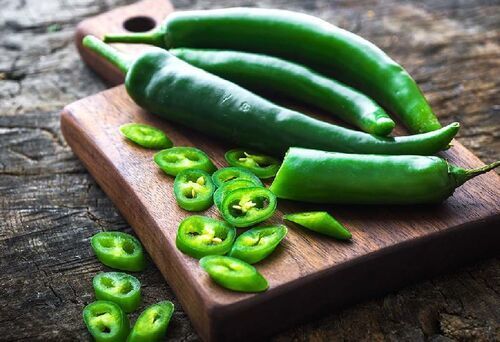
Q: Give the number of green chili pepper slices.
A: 15